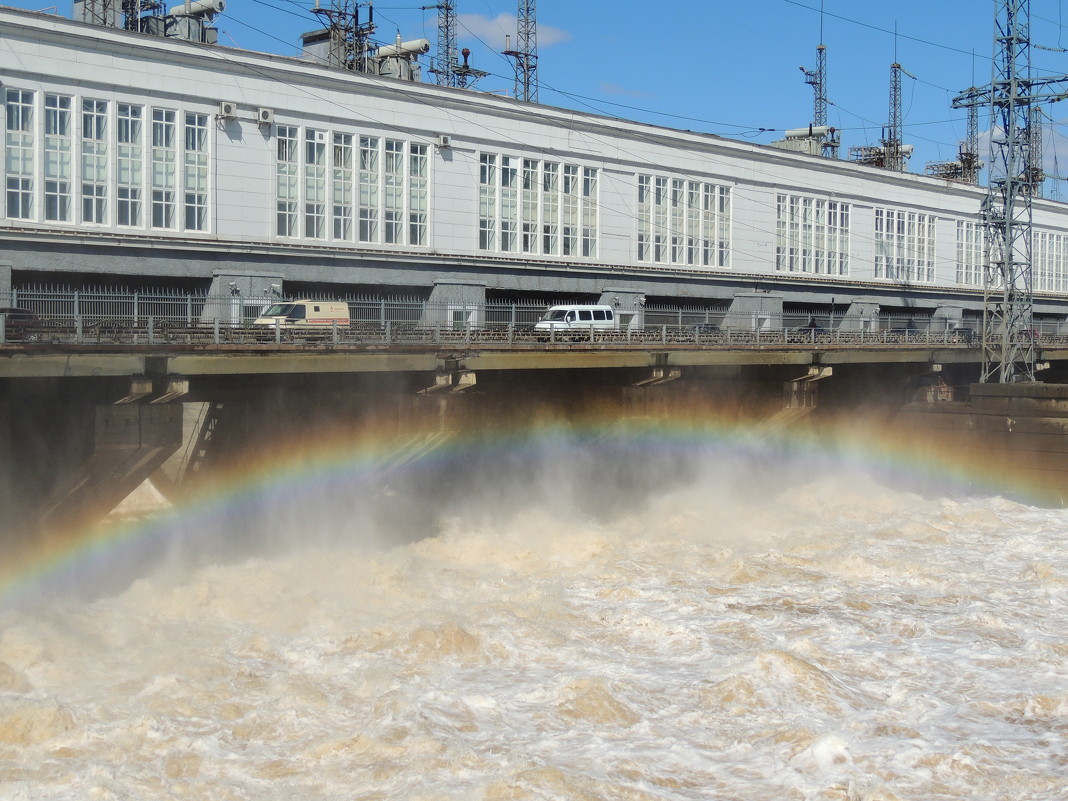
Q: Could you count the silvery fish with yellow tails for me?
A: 0